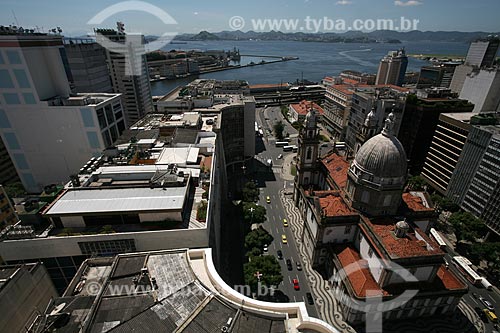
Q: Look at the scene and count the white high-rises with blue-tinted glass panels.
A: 1